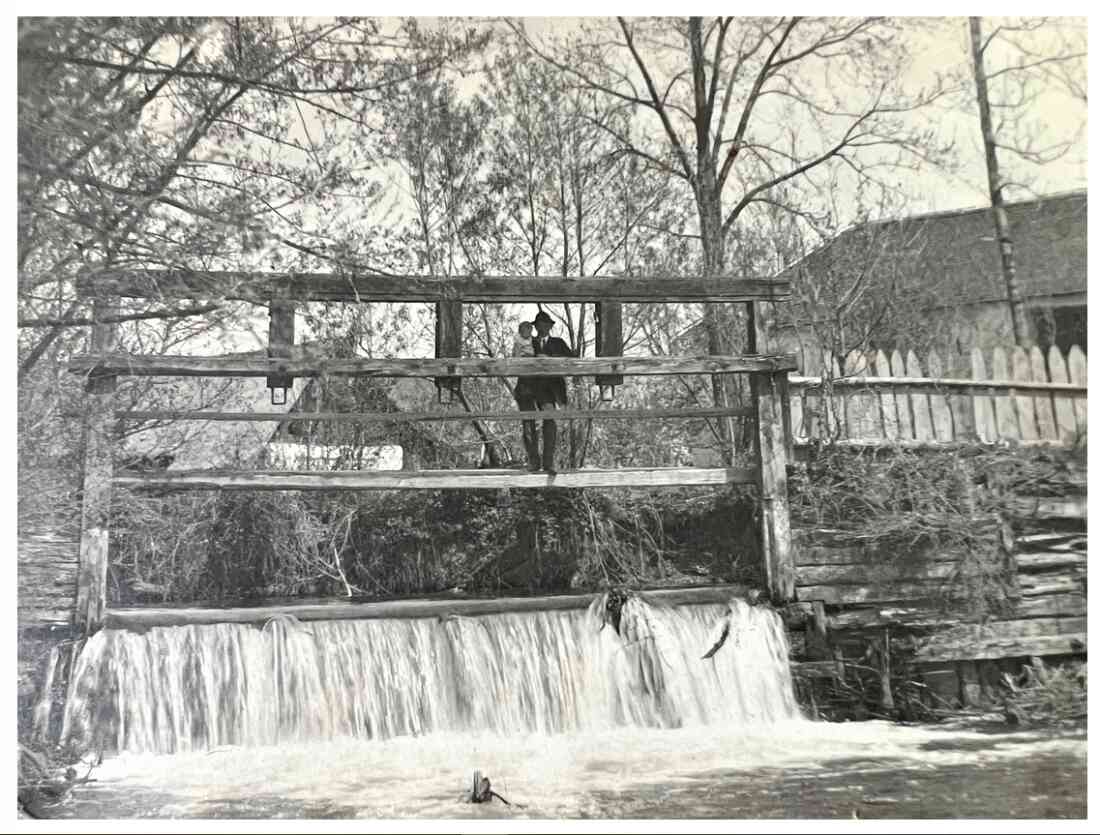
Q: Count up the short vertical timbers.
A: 3